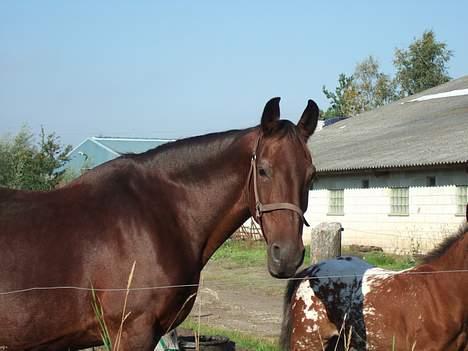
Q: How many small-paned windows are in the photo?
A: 3